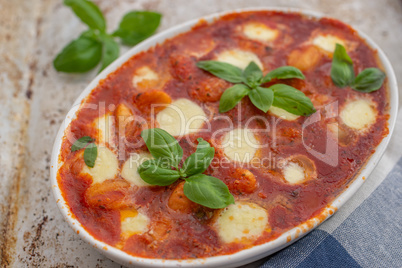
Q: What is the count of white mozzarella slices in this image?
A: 14